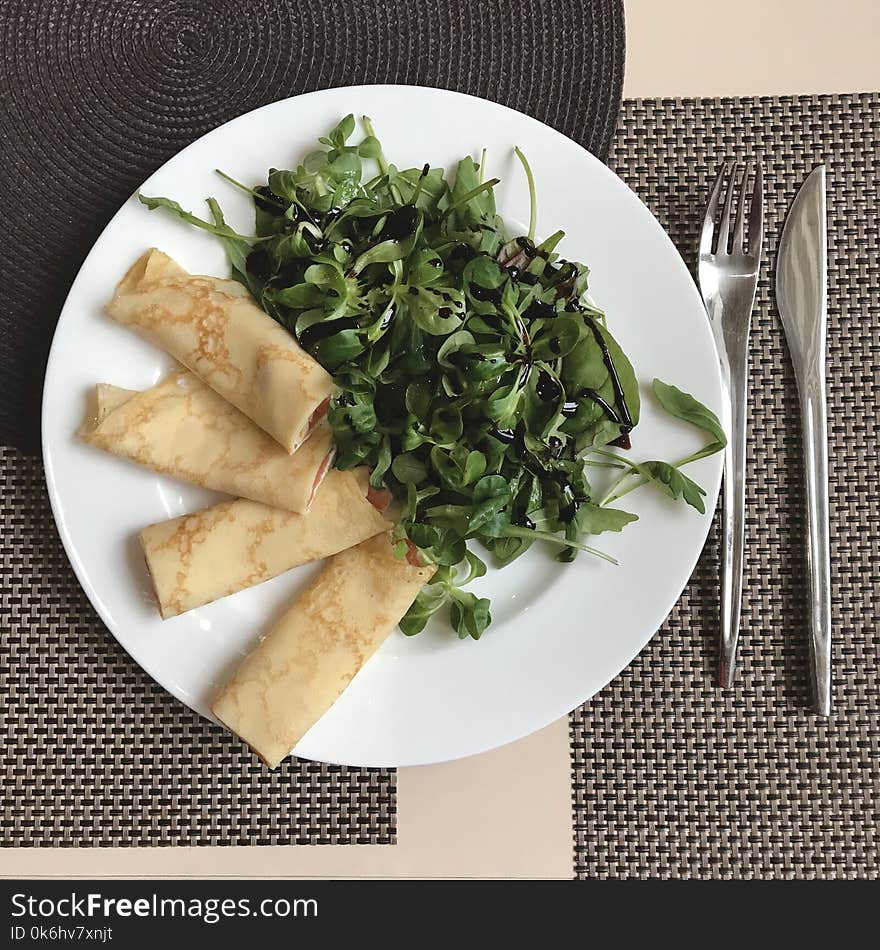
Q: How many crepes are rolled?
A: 4